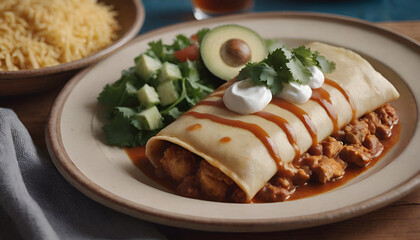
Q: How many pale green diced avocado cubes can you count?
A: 5